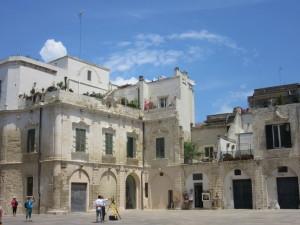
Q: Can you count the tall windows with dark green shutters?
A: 5